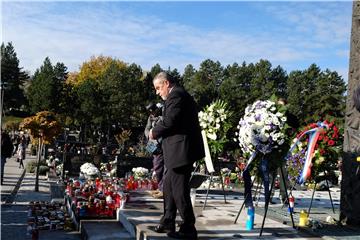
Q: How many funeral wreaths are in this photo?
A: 3